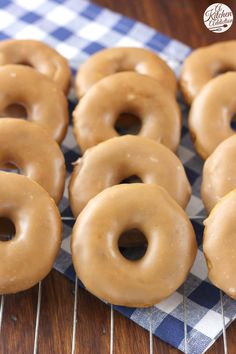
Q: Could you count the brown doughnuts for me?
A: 12